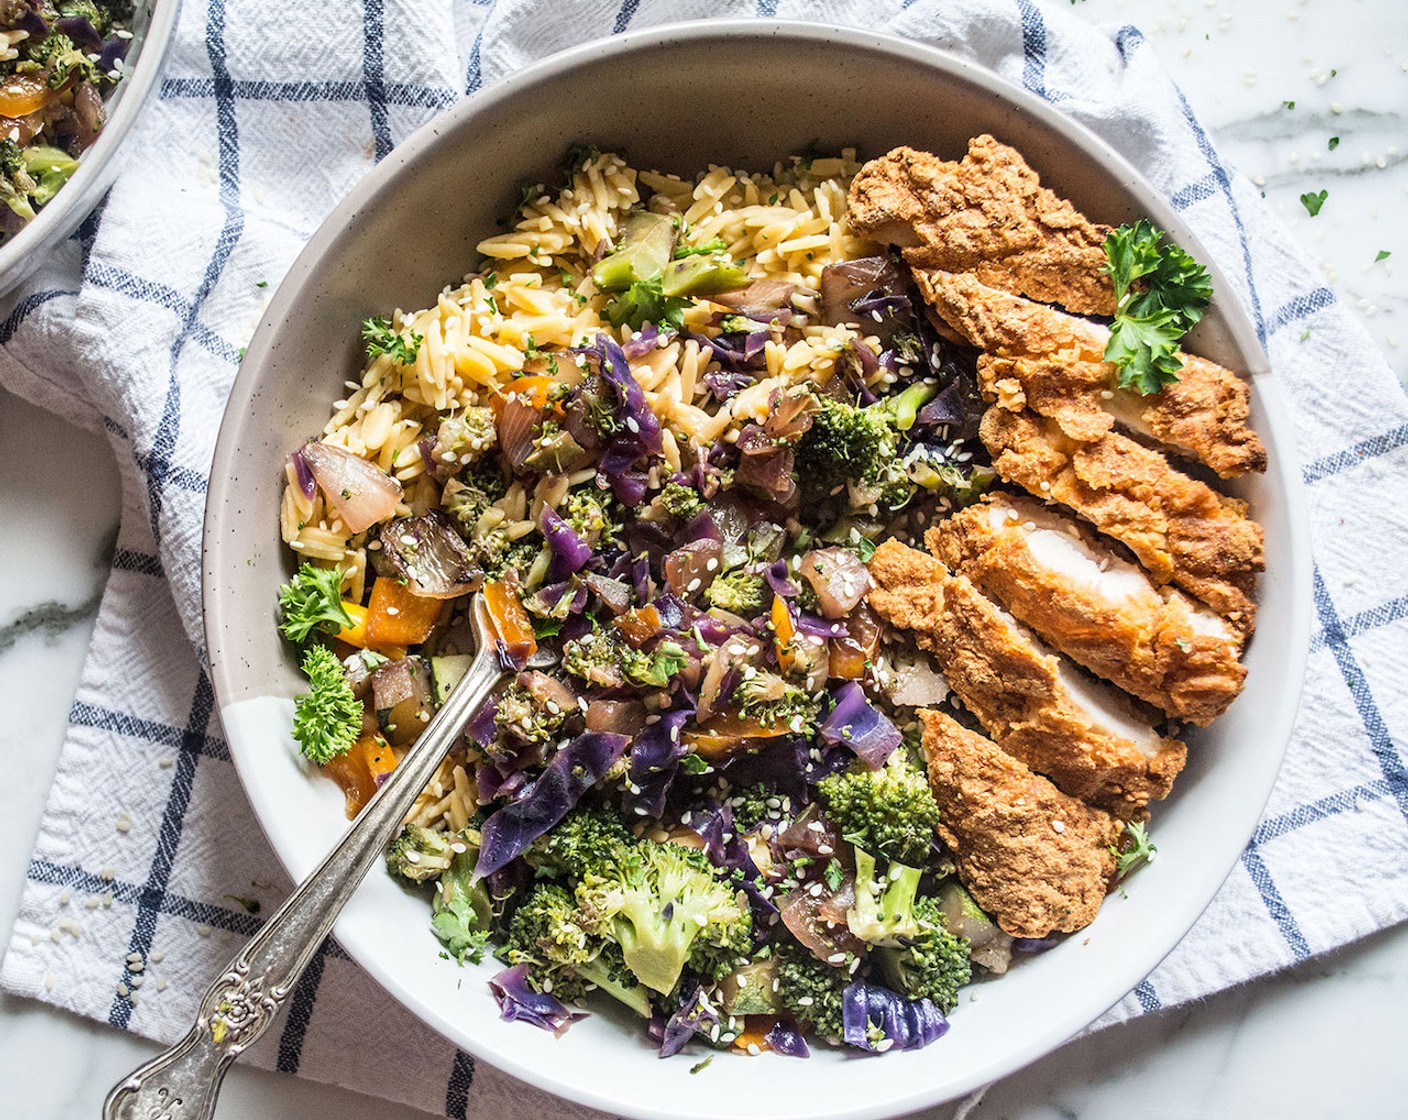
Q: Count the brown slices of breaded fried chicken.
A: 6